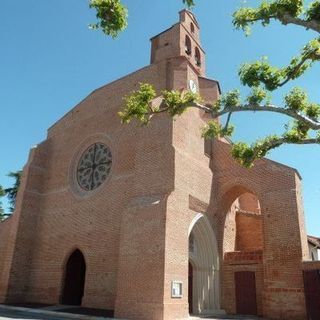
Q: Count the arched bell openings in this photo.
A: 3